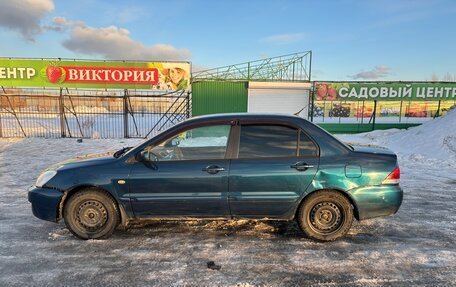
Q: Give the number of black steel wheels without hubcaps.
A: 2